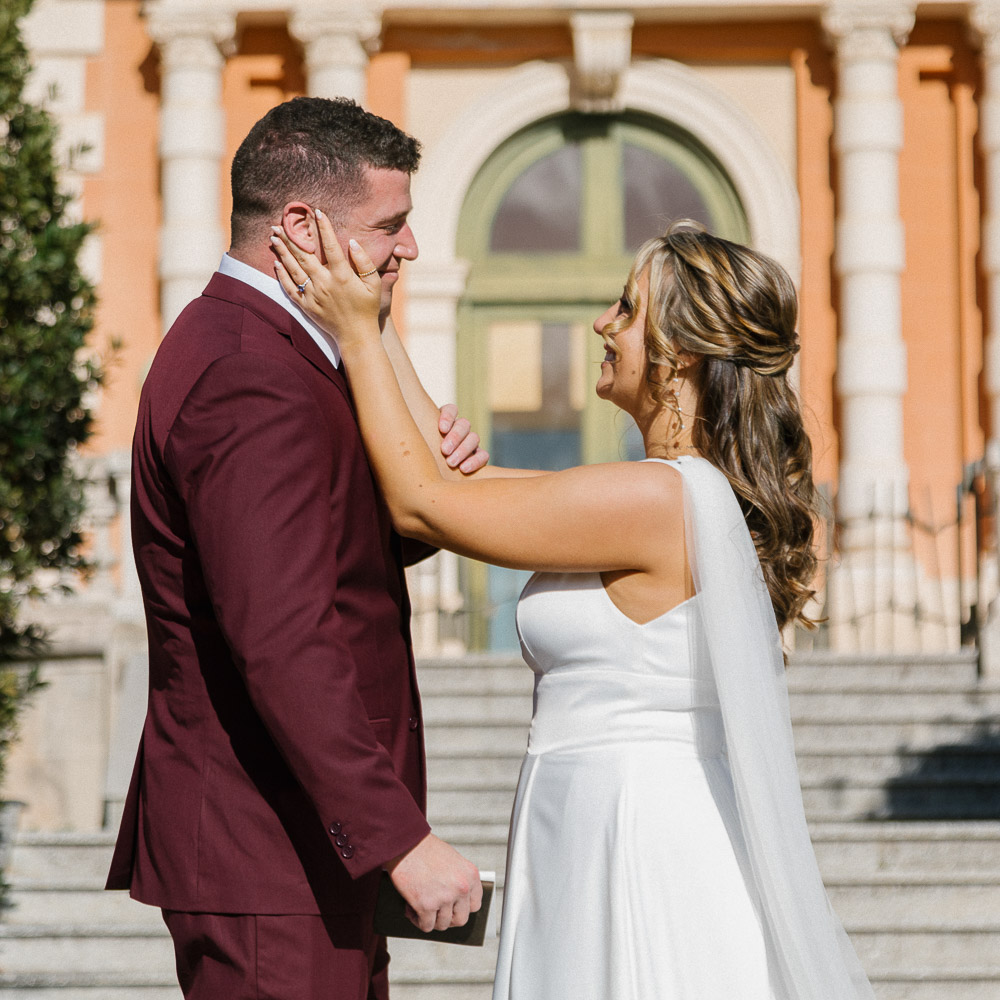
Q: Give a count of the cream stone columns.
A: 4